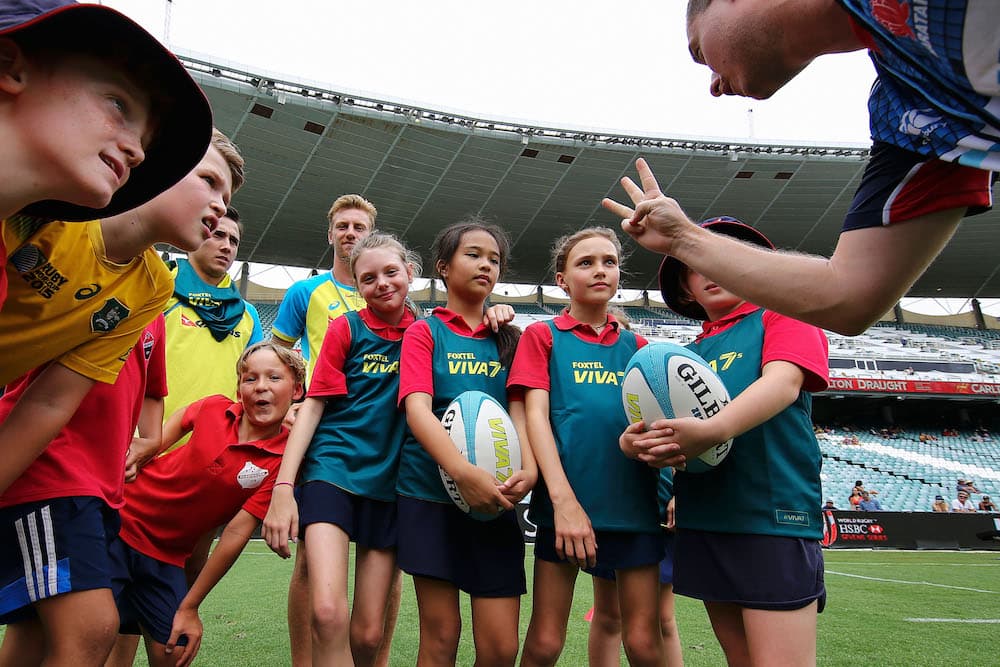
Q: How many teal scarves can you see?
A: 1